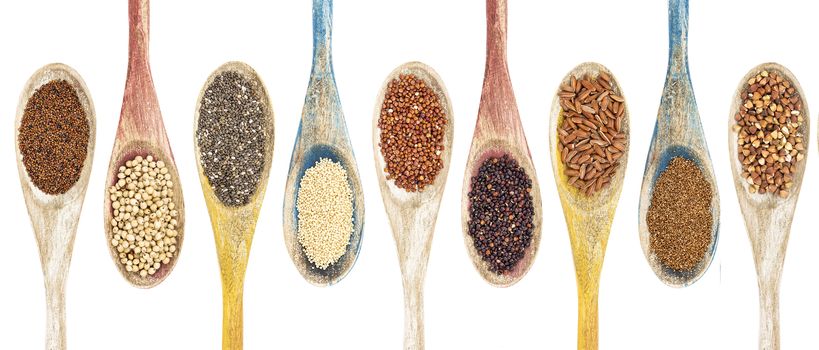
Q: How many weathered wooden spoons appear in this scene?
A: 9